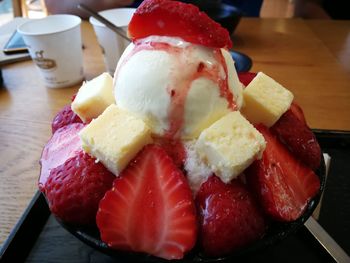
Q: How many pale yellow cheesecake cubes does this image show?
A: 4